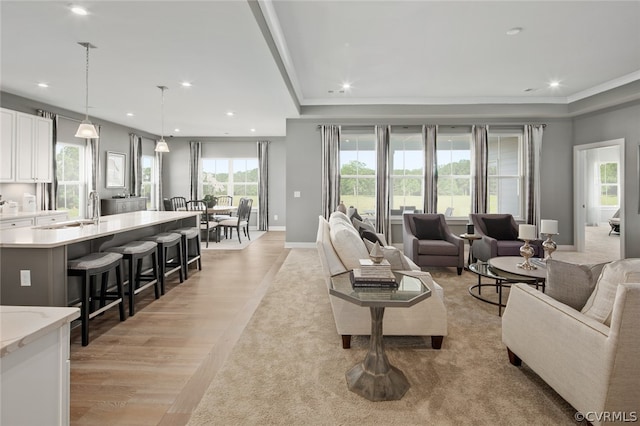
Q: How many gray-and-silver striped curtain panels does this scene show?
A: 11